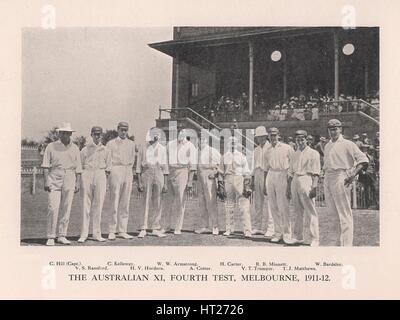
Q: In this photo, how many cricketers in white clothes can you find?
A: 11